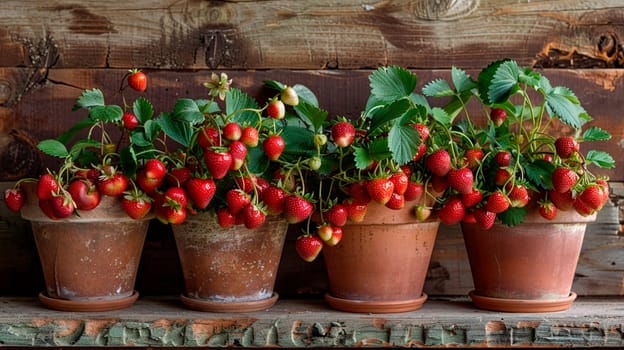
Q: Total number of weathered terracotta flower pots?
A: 4